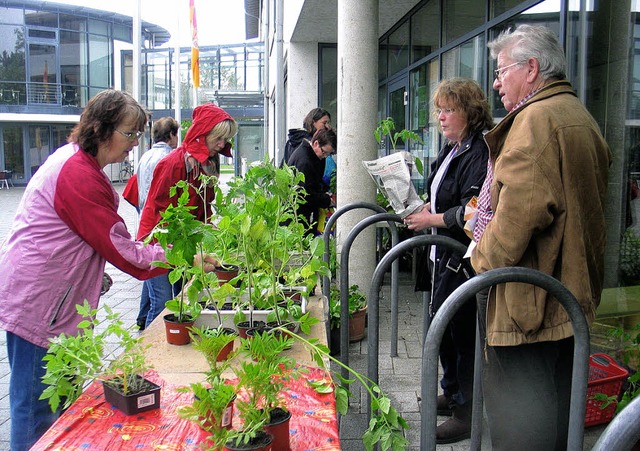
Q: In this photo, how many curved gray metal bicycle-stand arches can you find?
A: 5